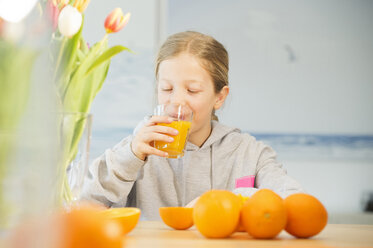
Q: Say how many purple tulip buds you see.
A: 1